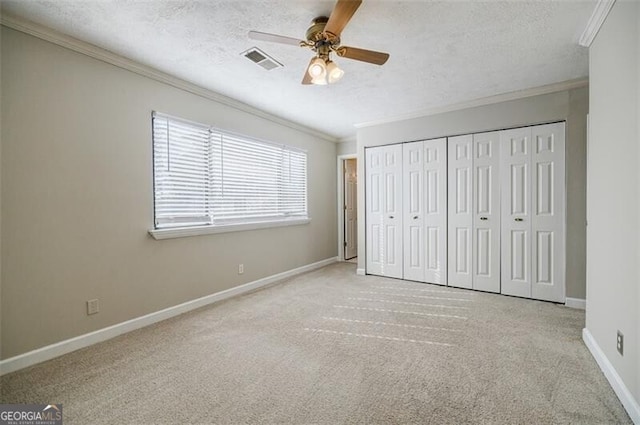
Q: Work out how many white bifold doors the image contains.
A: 4